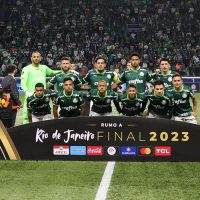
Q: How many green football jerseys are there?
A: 11